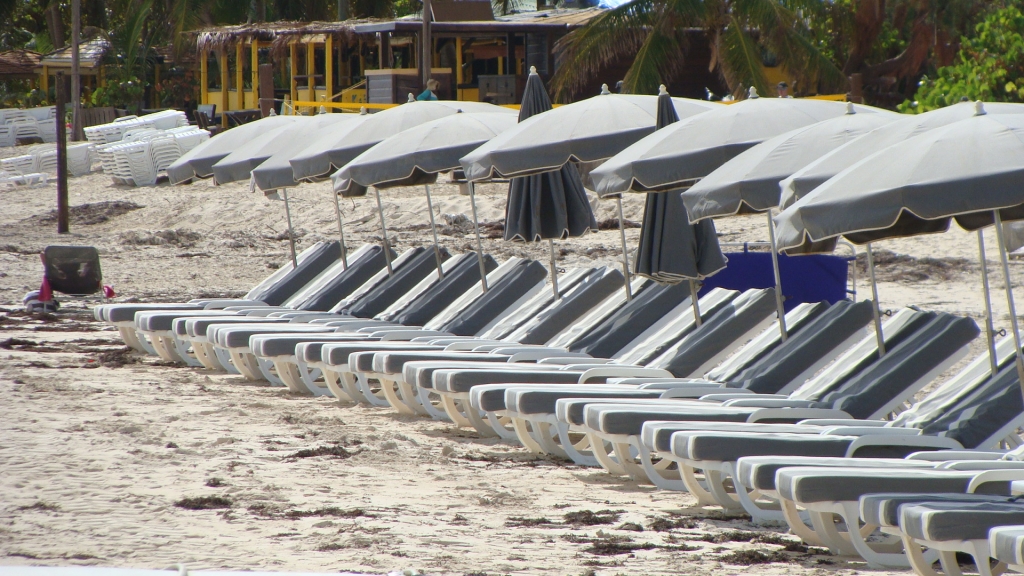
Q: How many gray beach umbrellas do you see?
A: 12